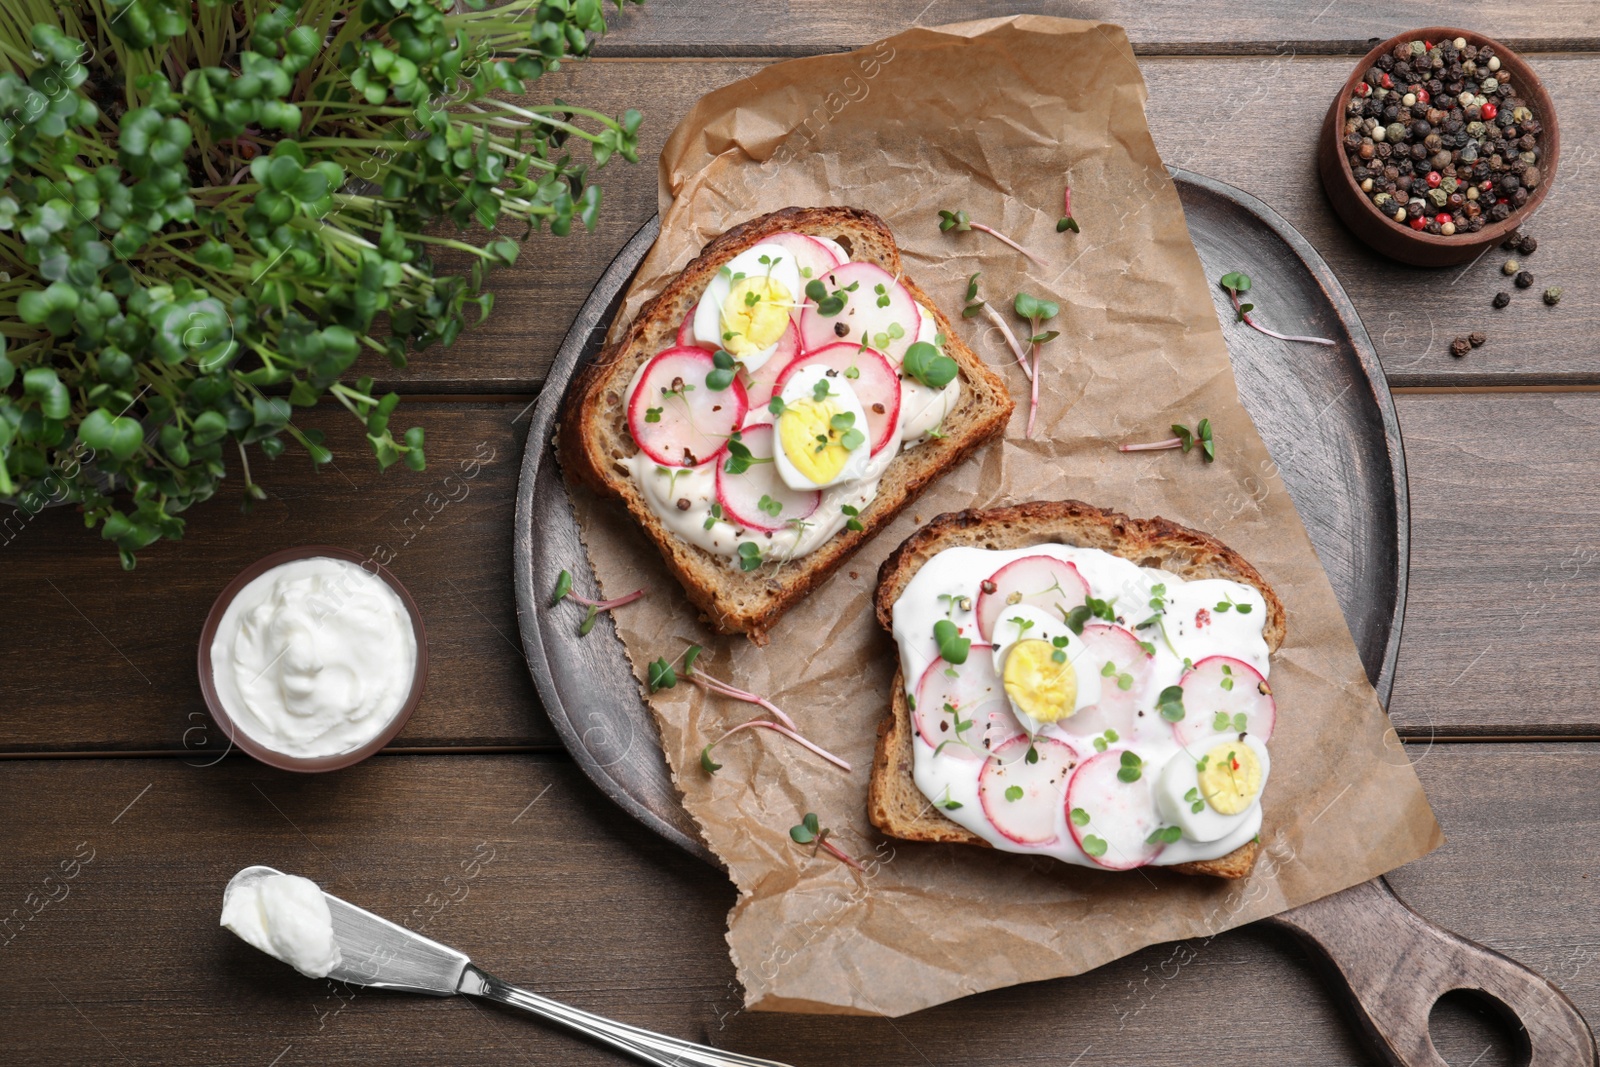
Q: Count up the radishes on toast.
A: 12